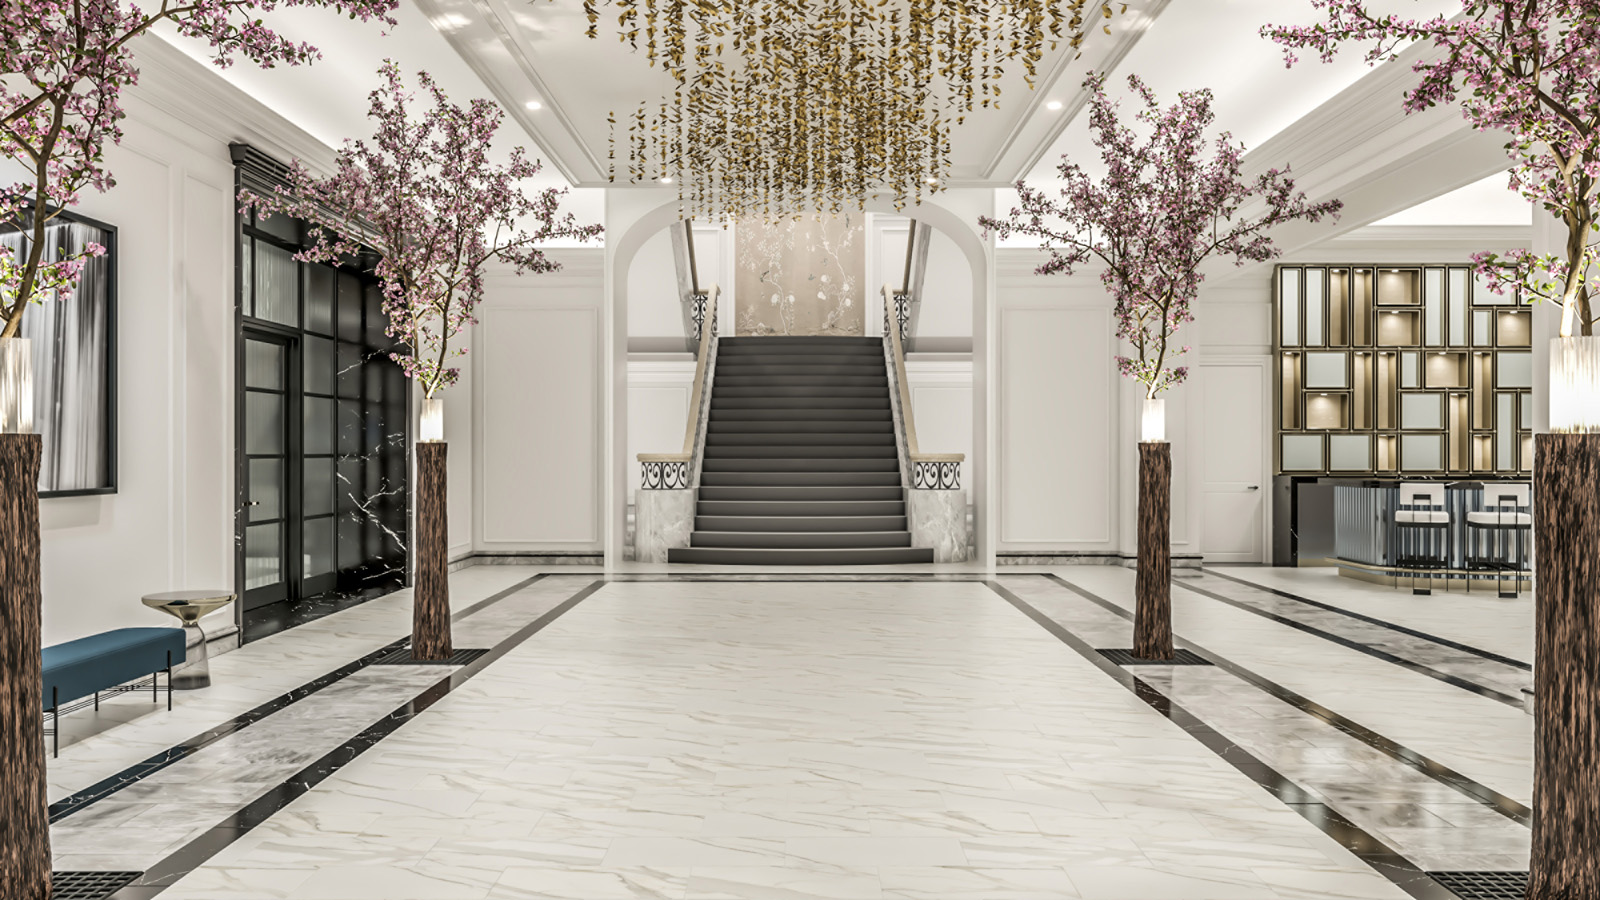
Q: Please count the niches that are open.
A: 15